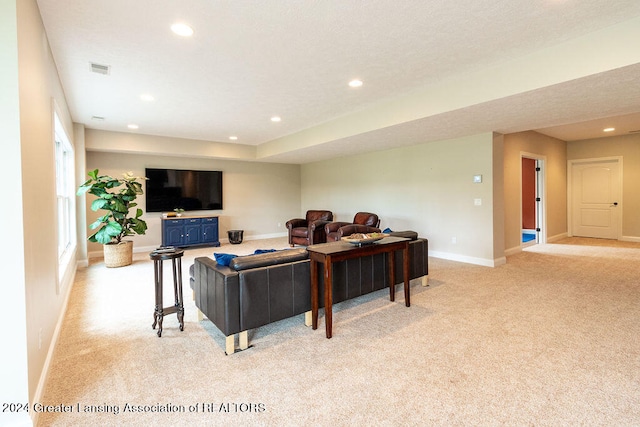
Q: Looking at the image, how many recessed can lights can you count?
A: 7